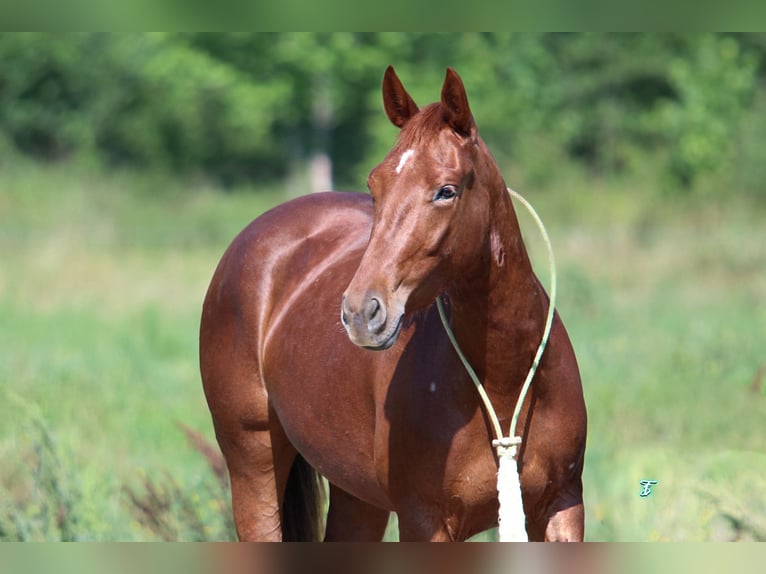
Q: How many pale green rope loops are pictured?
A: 1